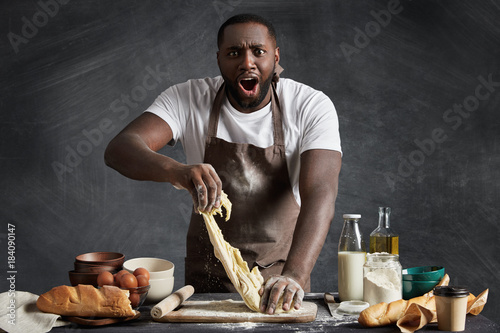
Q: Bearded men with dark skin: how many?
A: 1